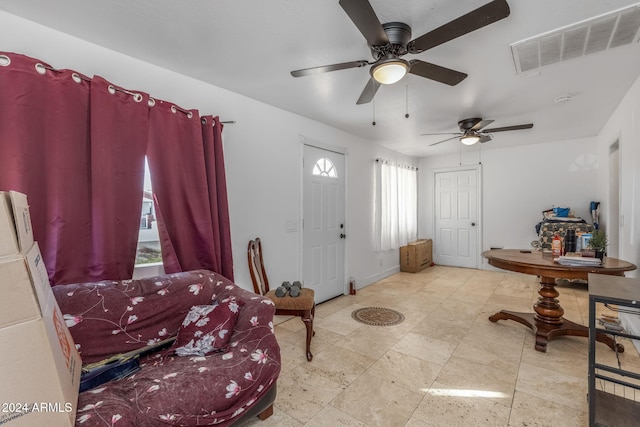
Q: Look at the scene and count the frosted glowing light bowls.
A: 2